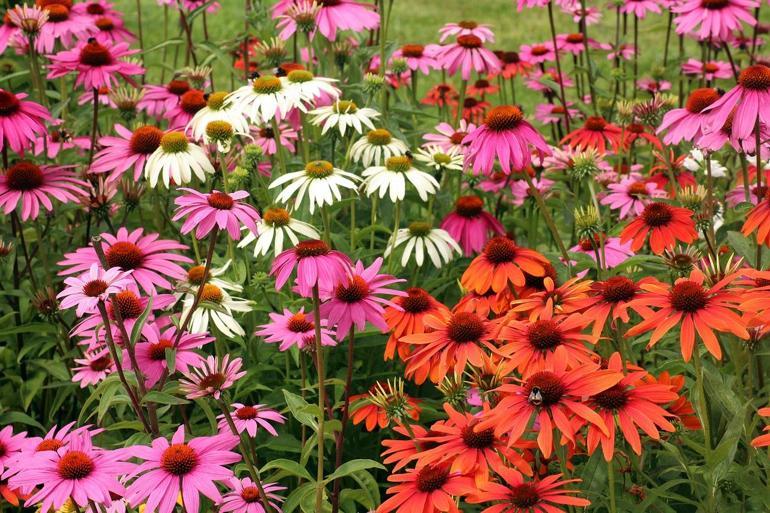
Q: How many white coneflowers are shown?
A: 14